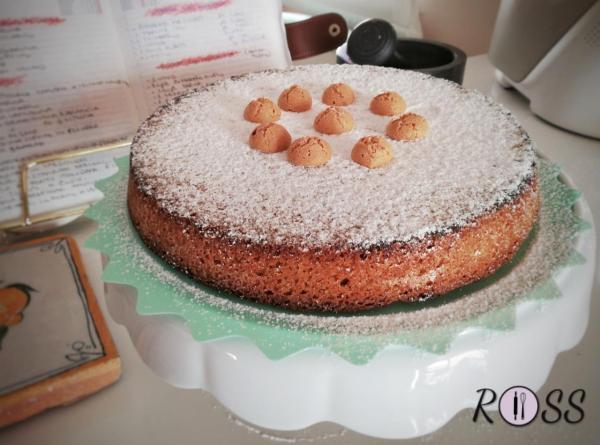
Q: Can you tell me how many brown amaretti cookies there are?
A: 9